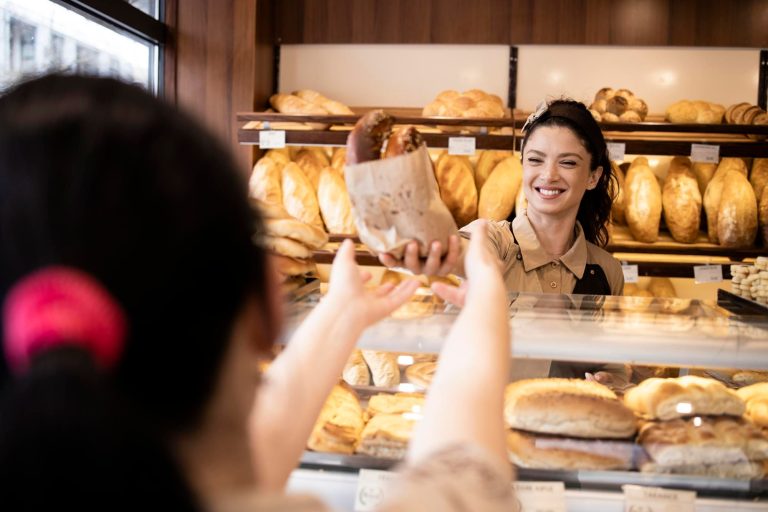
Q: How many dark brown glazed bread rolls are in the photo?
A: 2